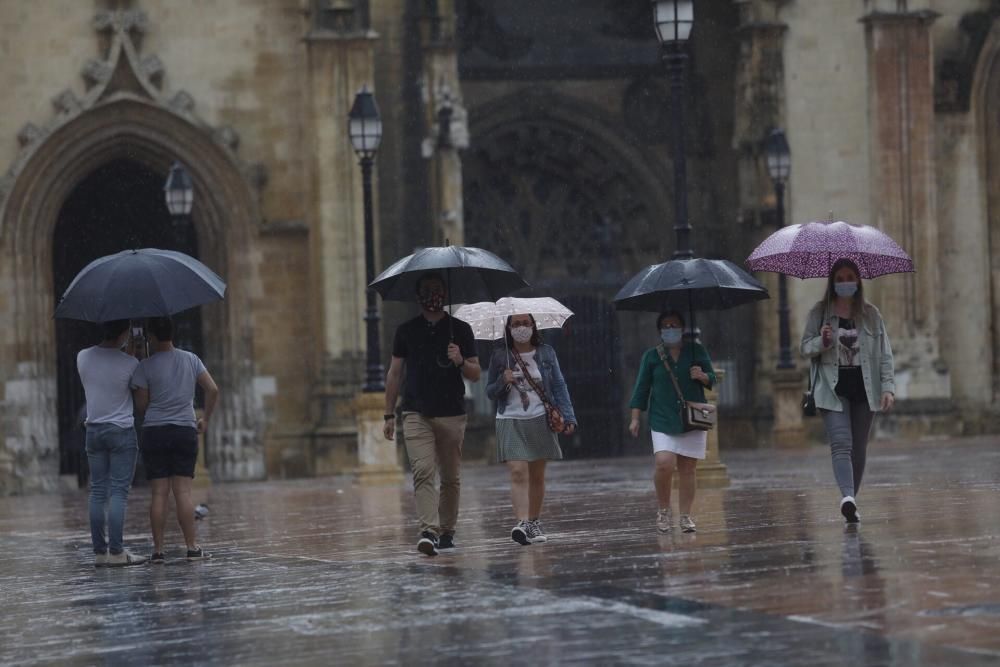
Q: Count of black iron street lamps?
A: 4